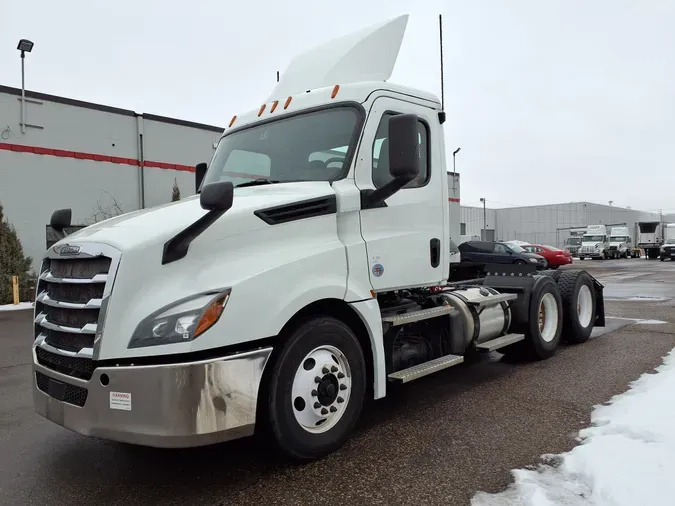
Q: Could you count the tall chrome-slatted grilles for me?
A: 1